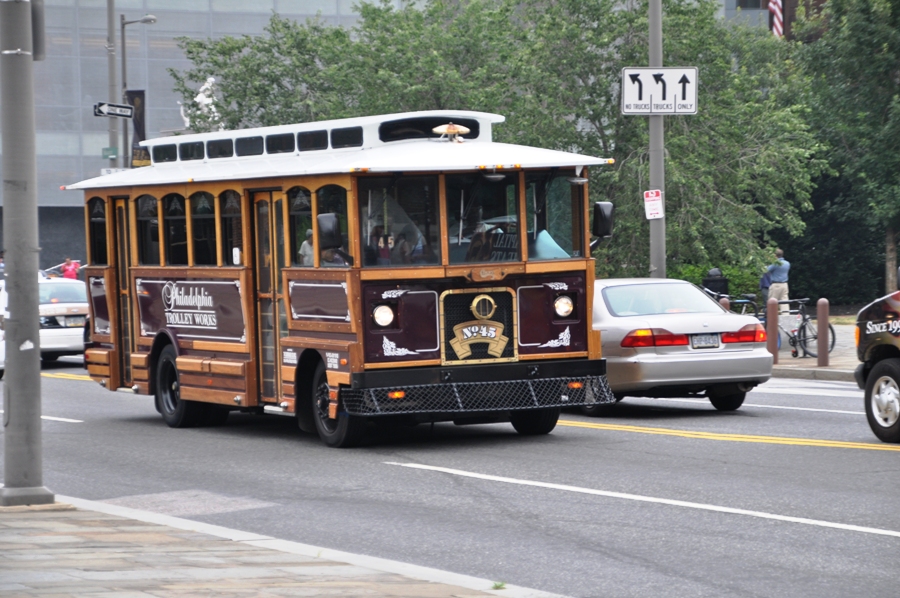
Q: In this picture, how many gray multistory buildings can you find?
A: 1